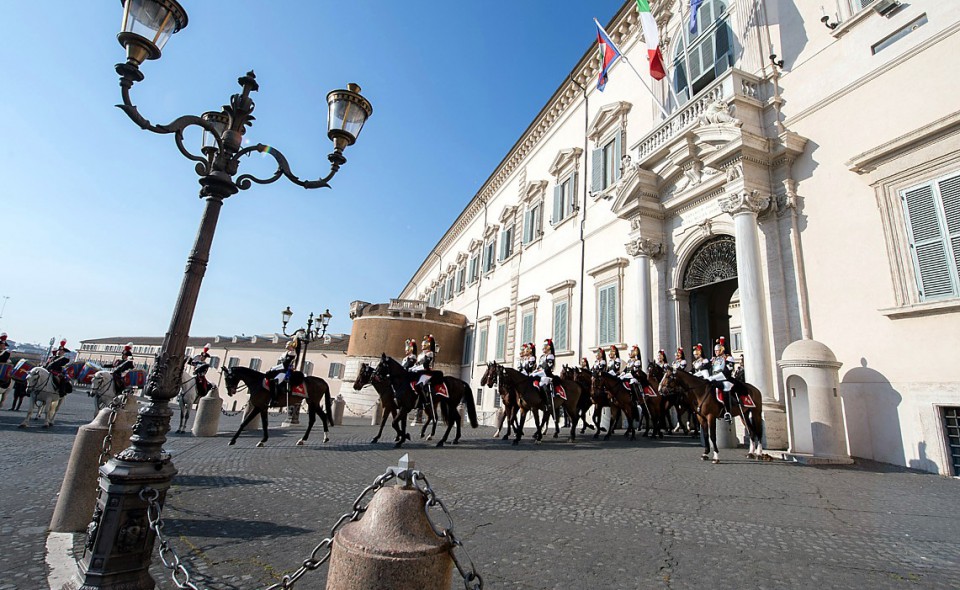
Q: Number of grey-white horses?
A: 4